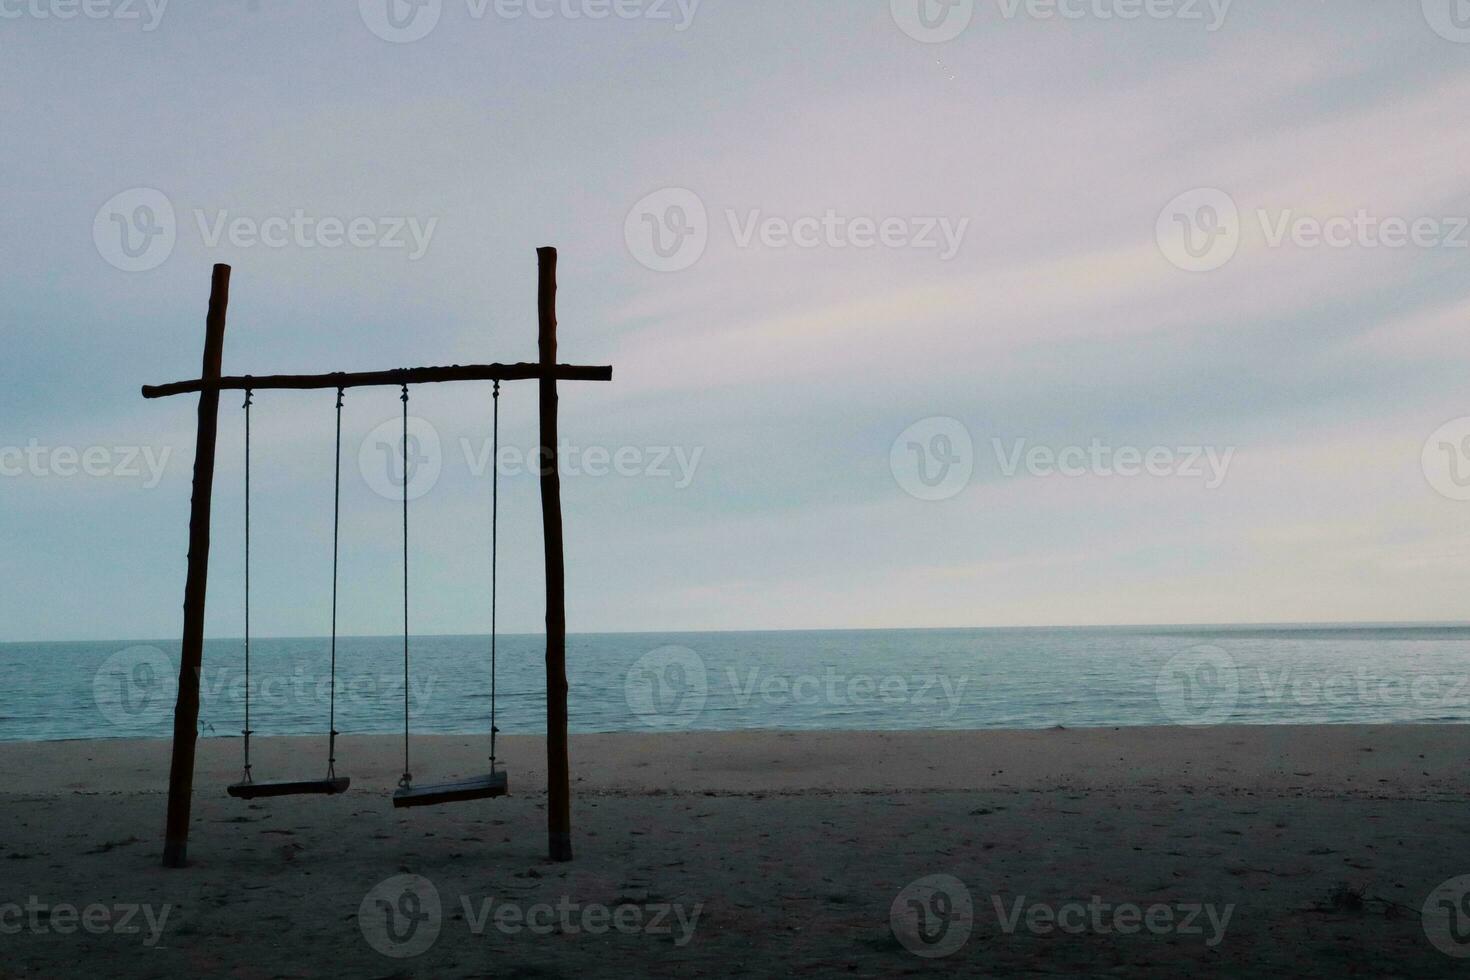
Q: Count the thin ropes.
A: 4